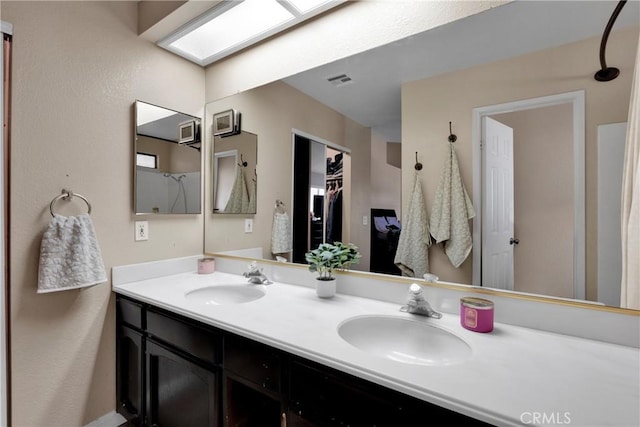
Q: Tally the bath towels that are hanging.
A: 2